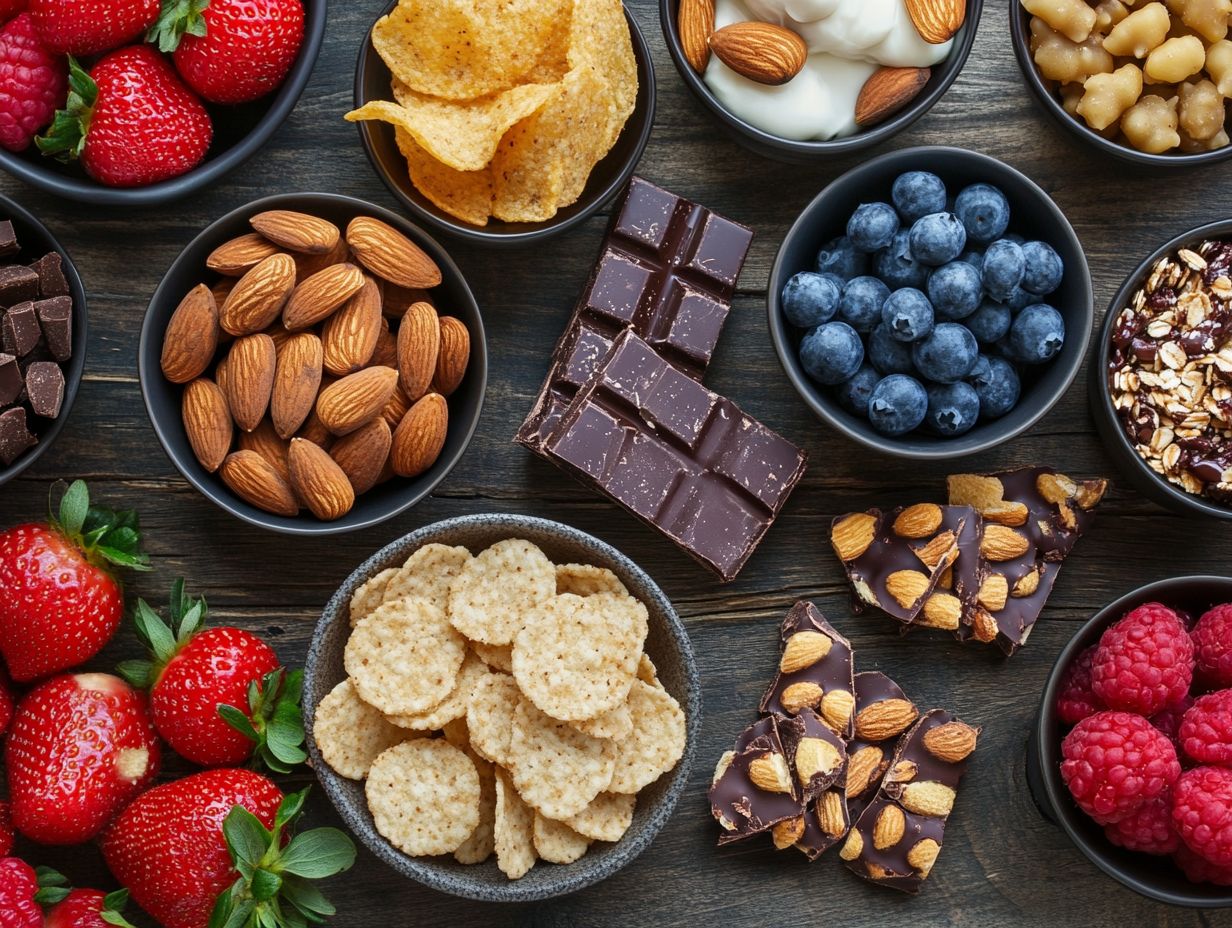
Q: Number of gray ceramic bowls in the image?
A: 1